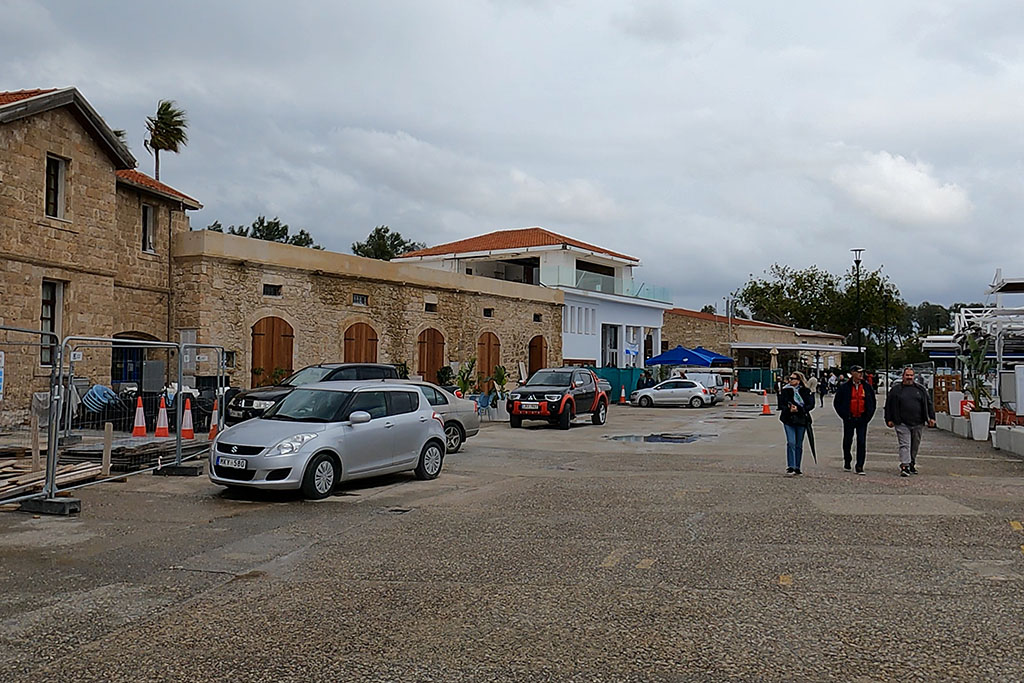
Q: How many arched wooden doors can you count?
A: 5